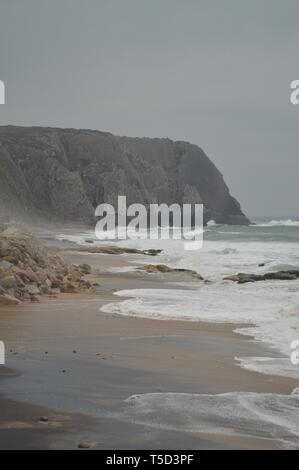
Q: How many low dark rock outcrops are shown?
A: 3